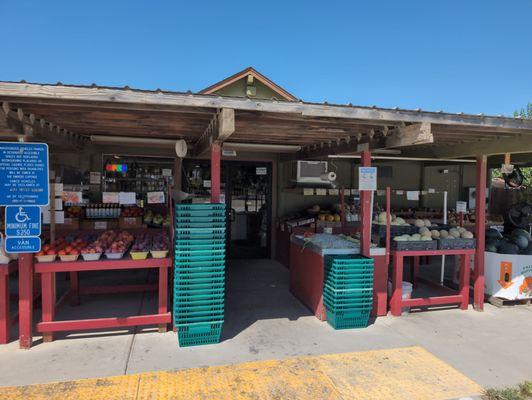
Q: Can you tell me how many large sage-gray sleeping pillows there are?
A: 0